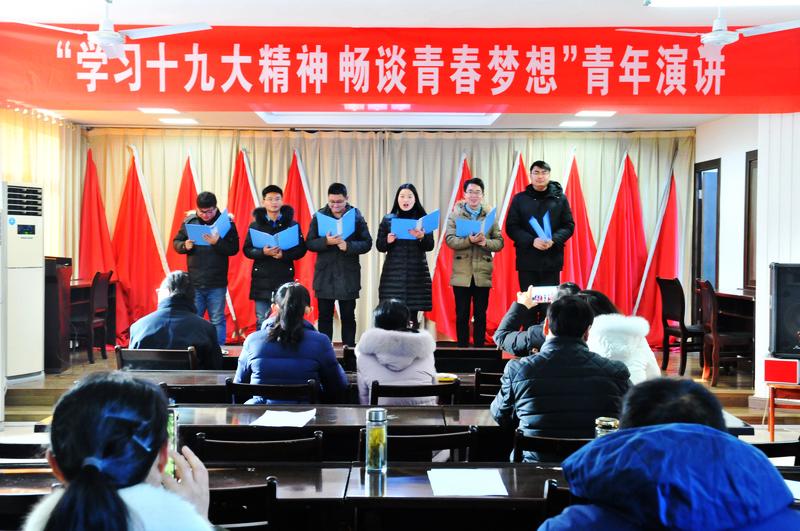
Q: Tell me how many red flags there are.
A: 10